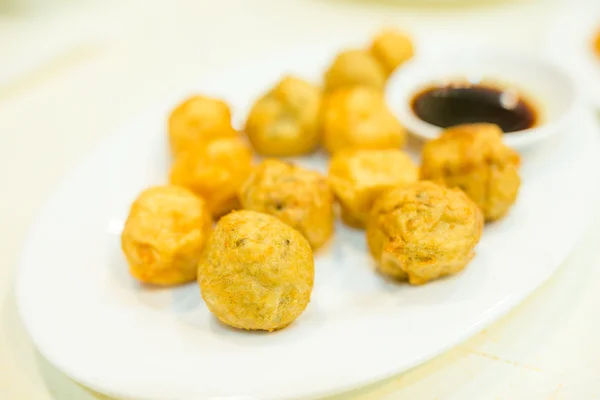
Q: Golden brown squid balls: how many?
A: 12